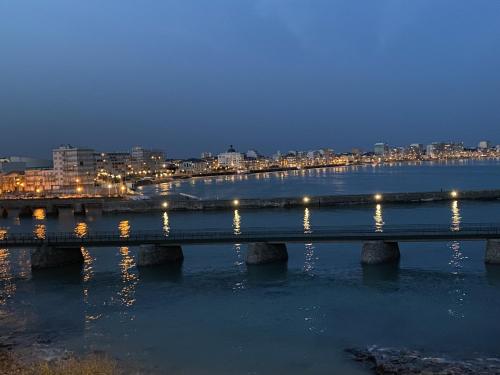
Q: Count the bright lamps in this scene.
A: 5